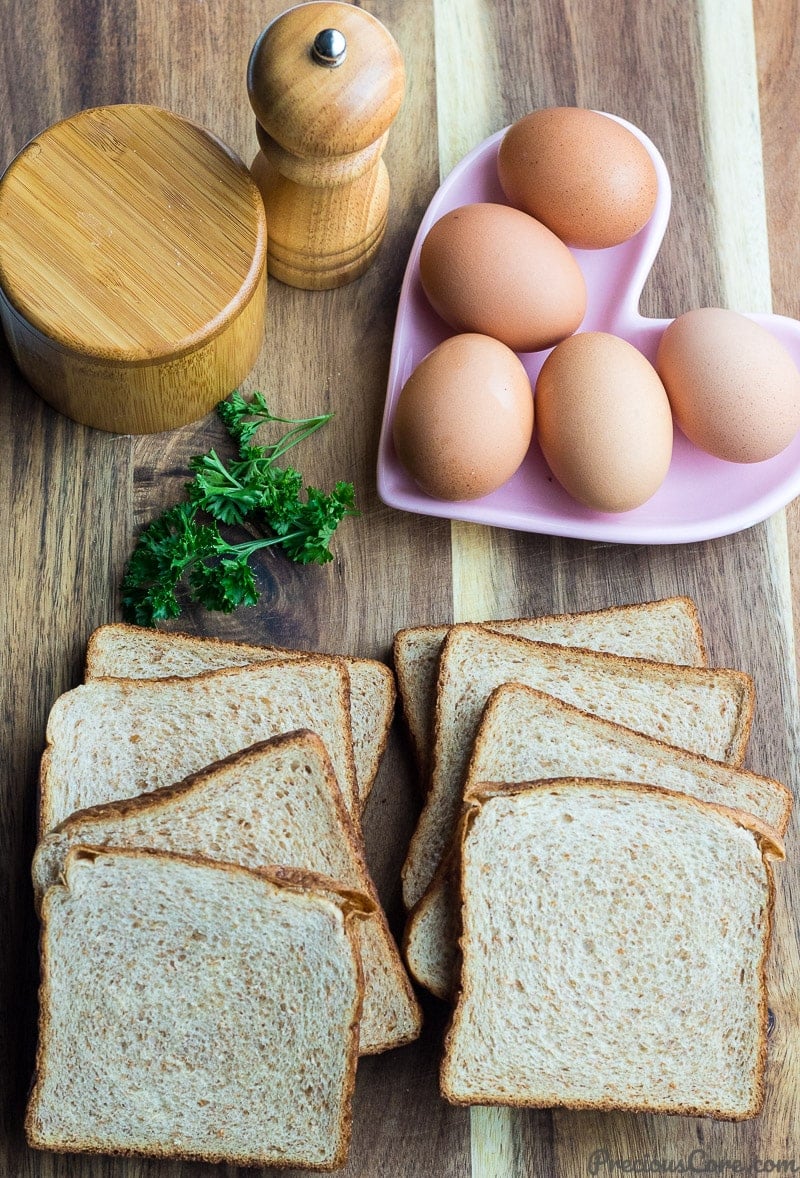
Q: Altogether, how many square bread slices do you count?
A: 8